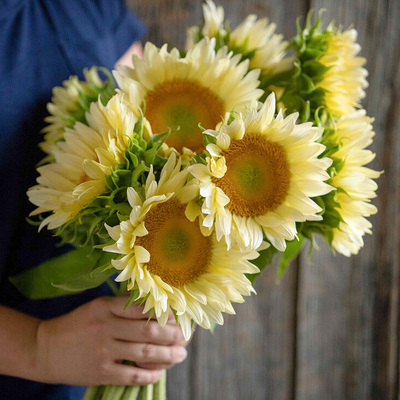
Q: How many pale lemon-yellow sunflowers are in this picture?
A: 8